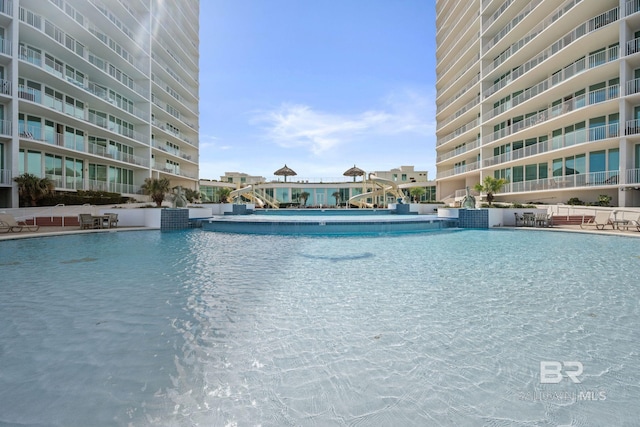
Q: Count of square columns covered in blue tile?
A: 4